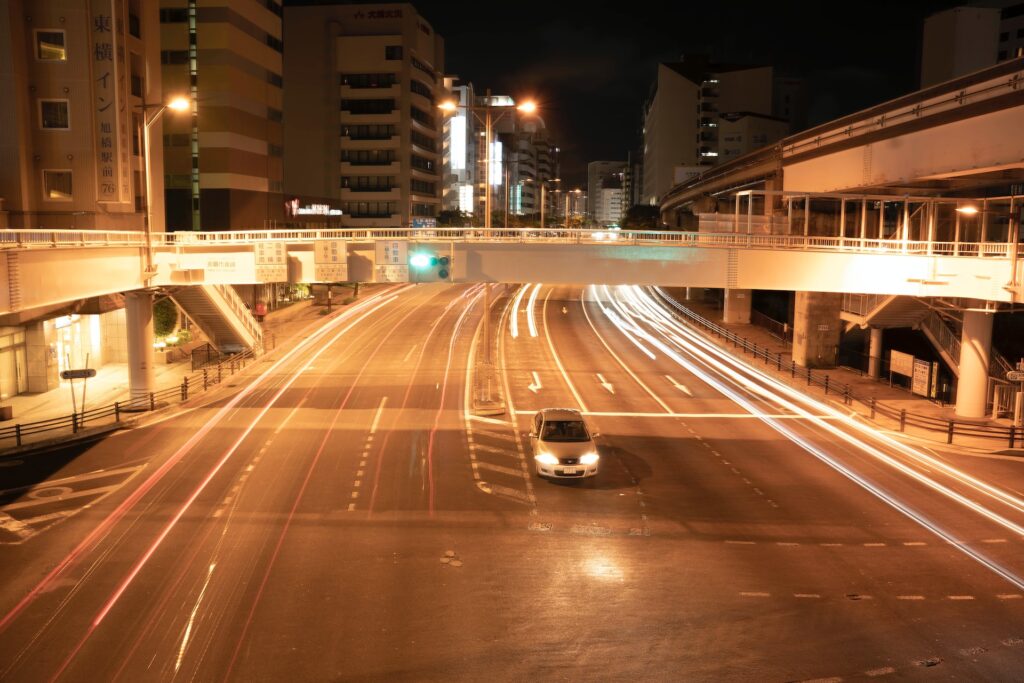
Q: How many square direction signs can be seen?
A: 3